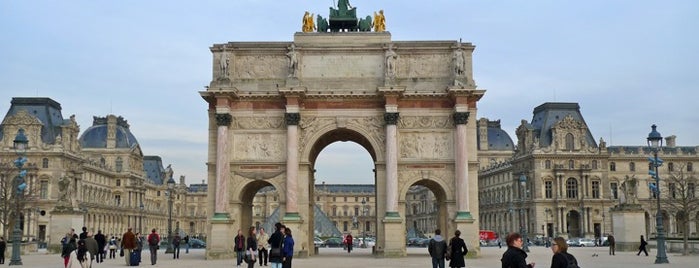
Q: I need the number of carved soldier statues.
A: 4